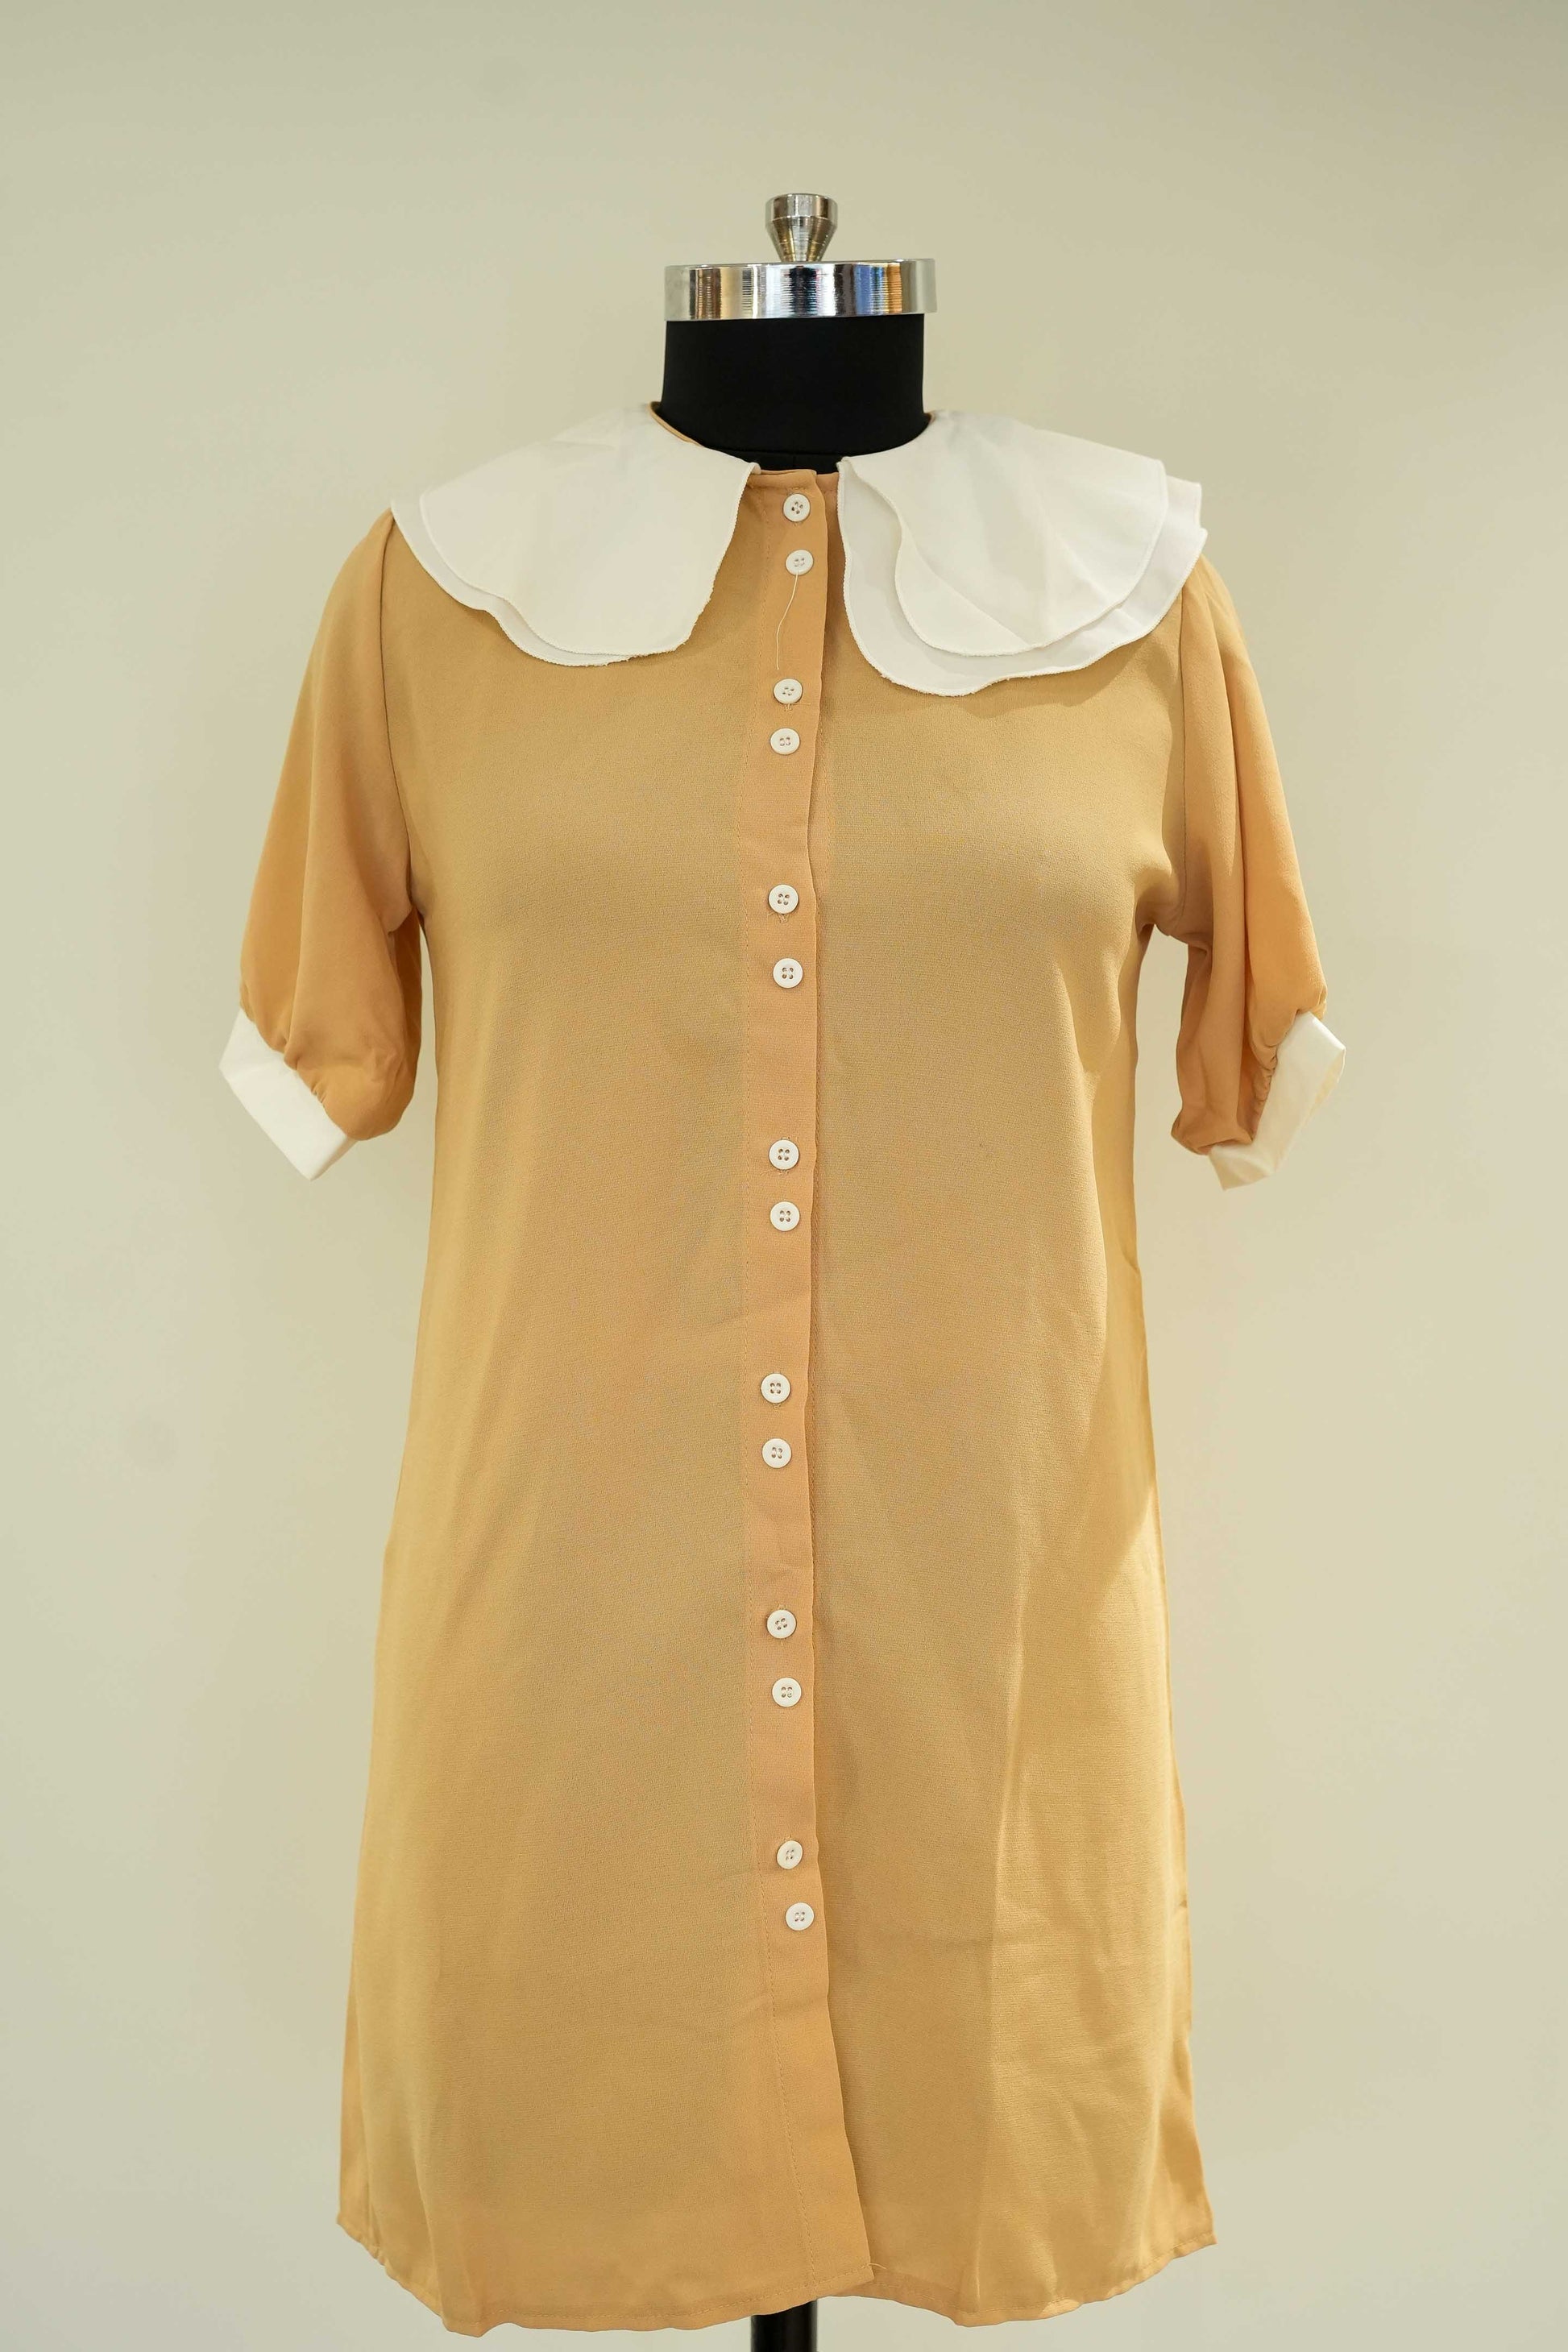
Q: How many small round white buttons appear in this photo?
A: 14